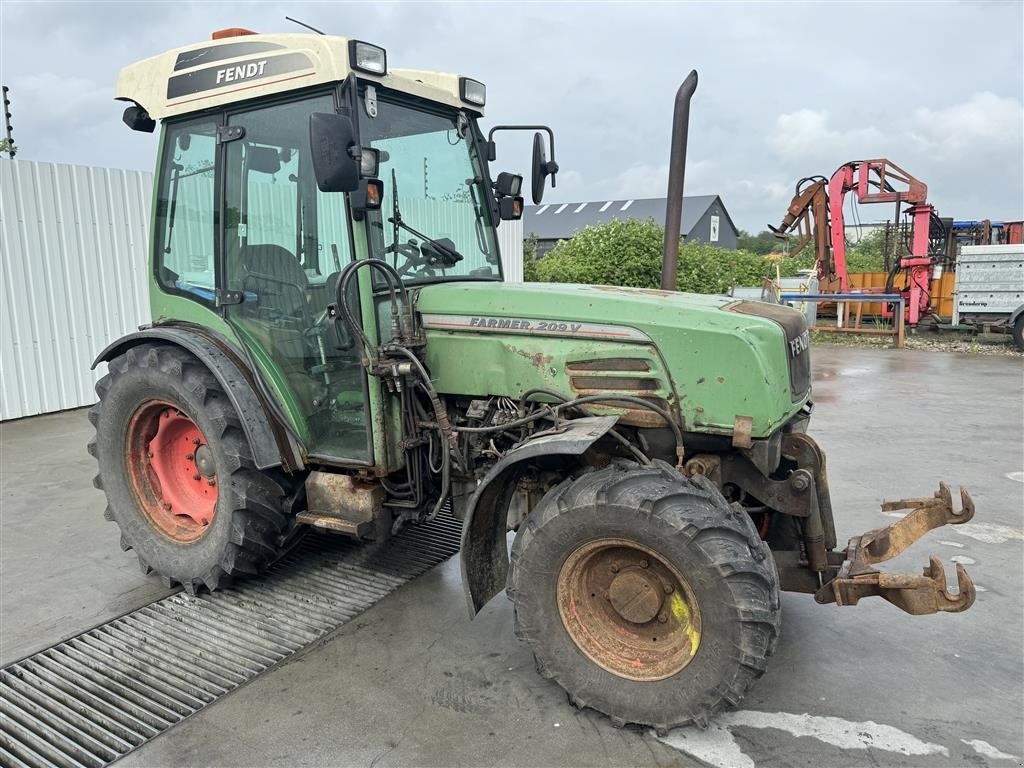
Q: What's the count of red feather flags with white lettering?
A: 0